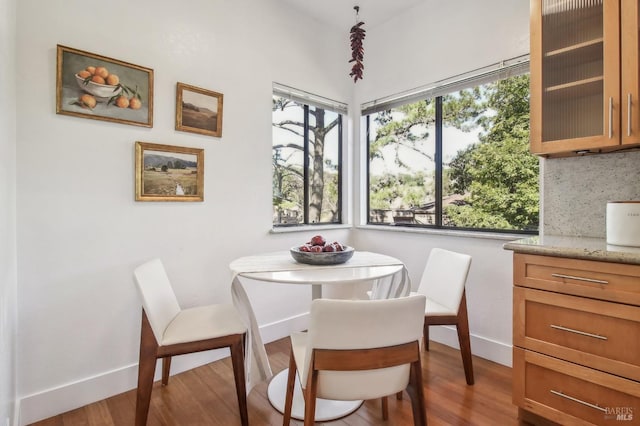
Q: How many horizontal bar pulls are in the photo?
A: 3